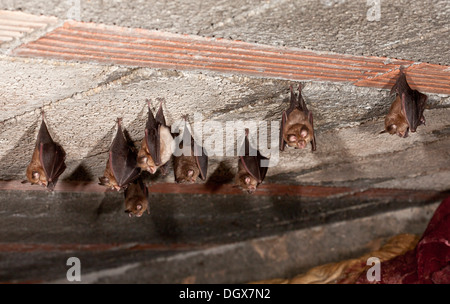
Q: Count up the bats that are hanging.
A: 8